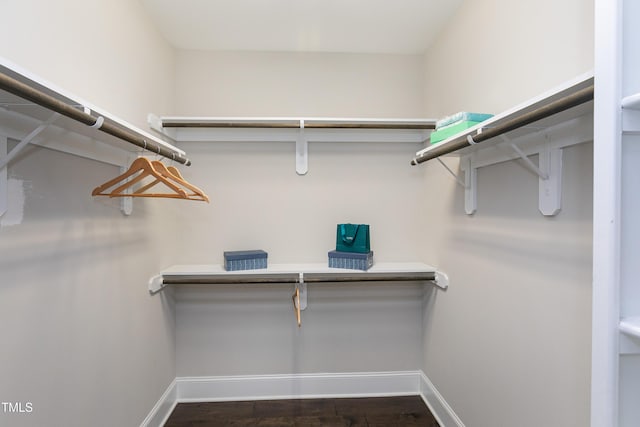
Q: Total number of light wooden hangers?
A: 4